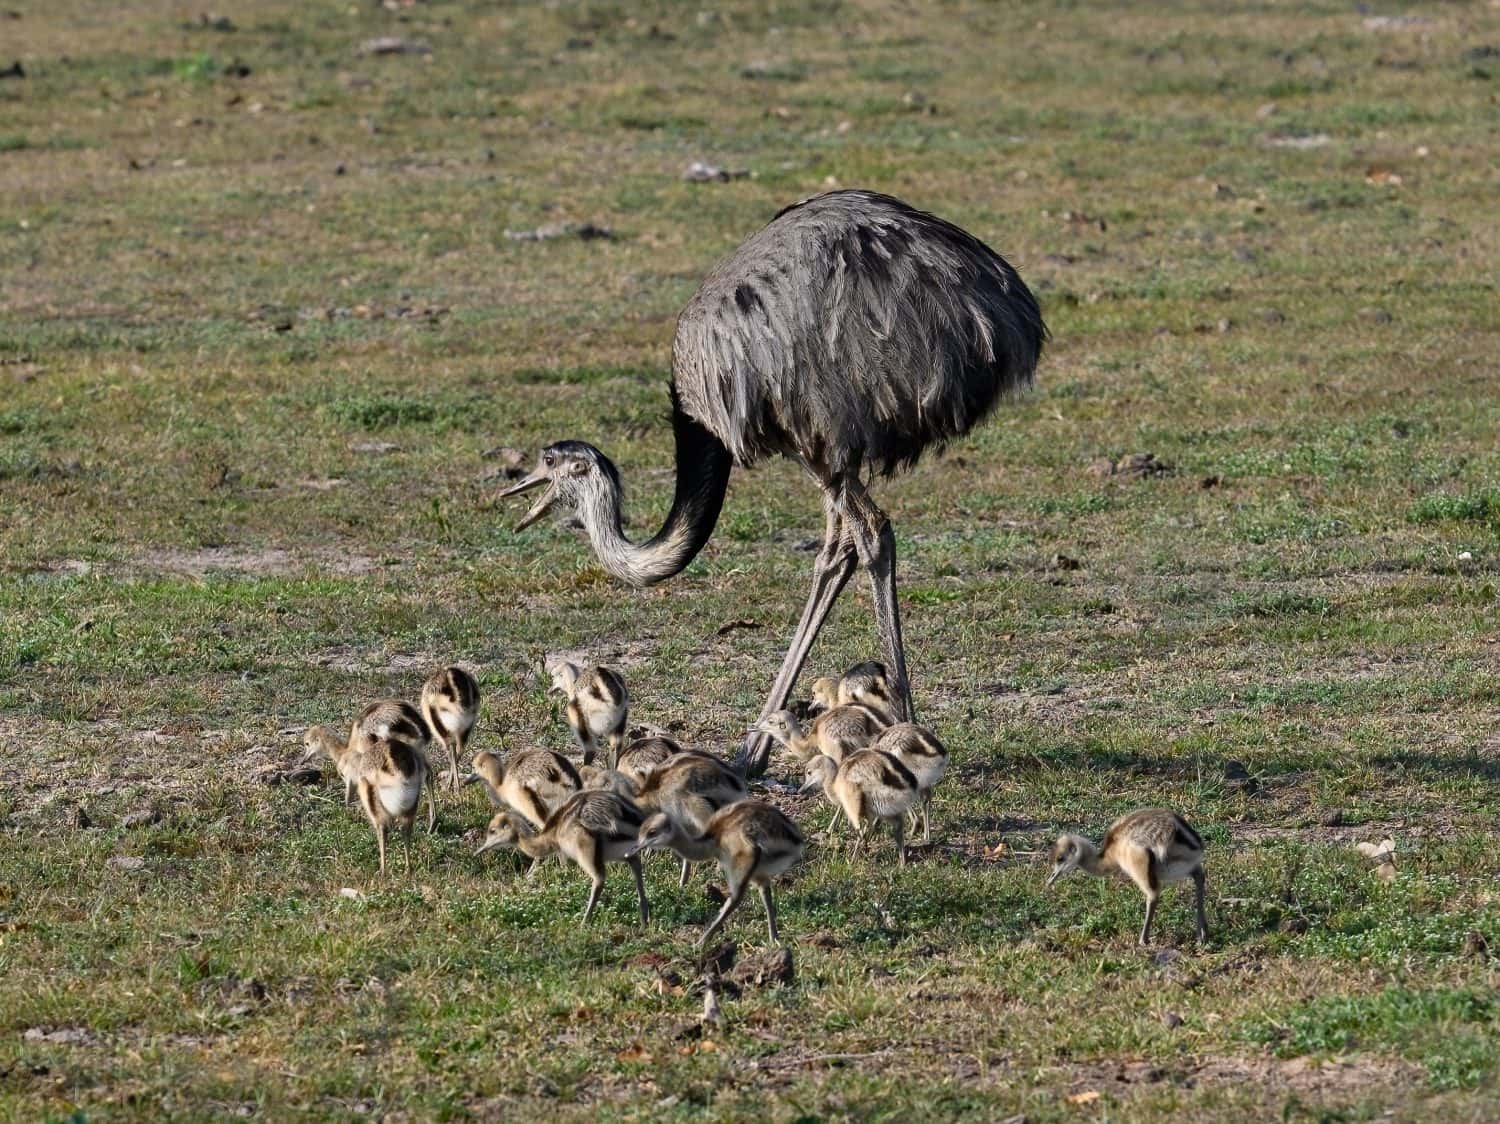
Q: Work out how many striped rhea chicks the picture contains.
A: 14